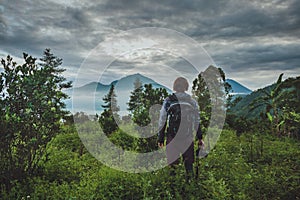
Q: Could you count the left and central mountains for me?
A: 2